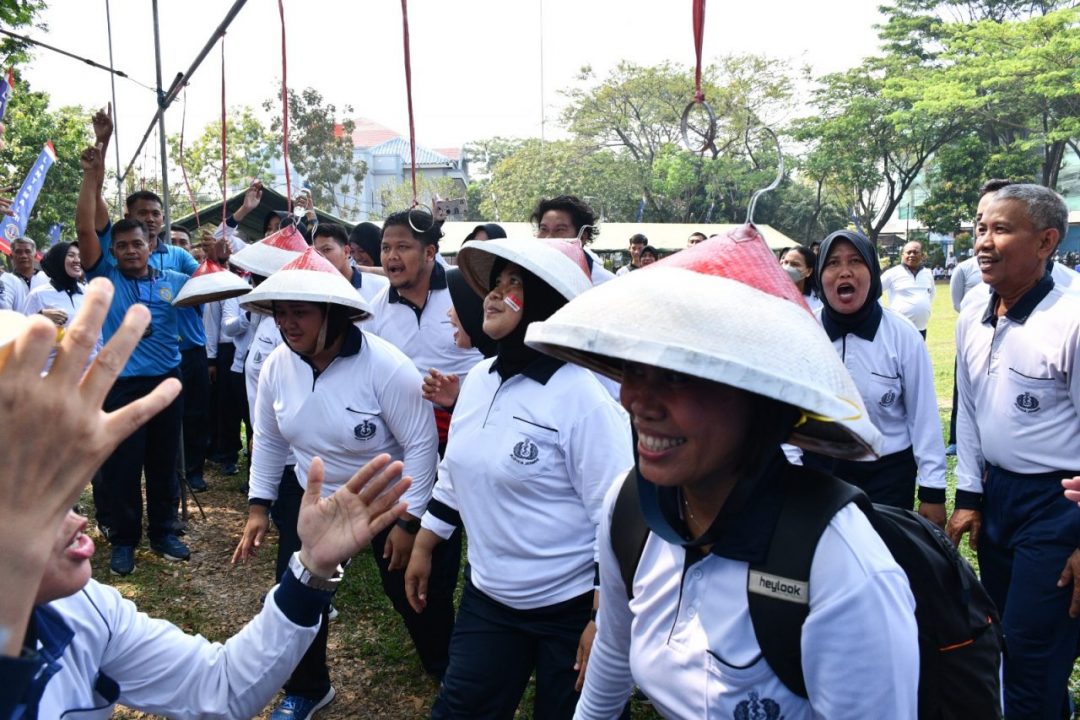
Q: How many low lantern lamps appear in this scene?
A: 0